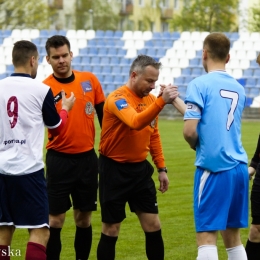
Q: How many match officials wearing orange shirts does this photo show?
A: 2